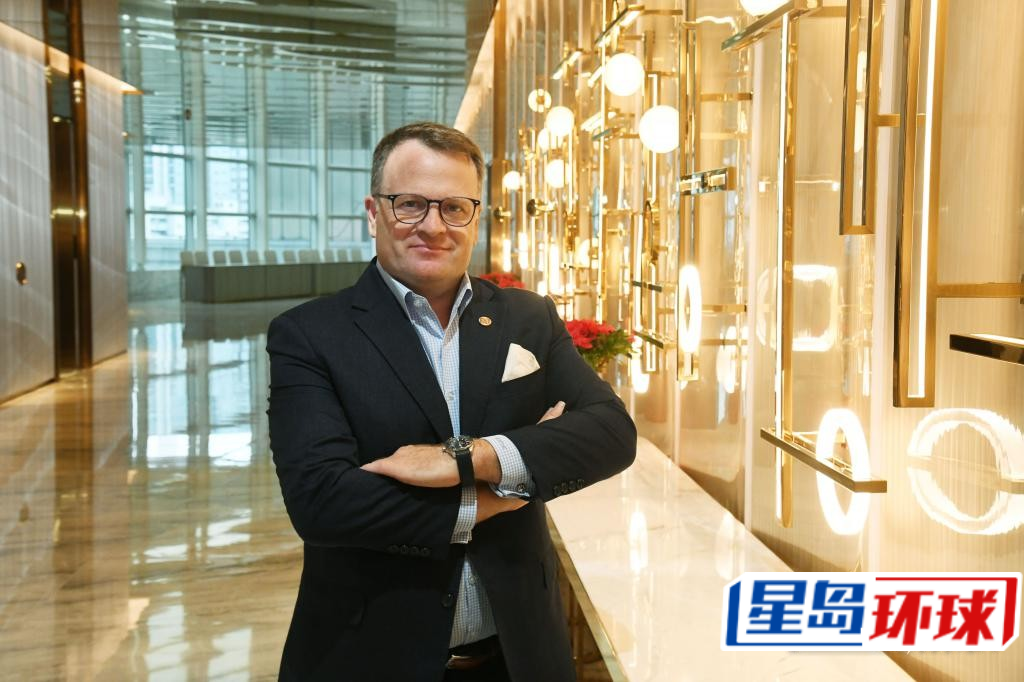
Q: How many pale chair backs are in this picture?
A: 12